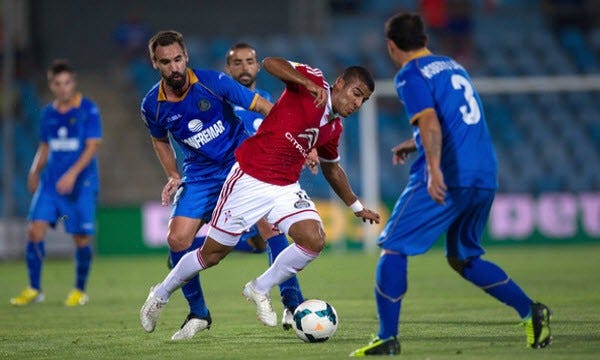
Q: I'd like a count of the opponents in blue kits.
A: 4